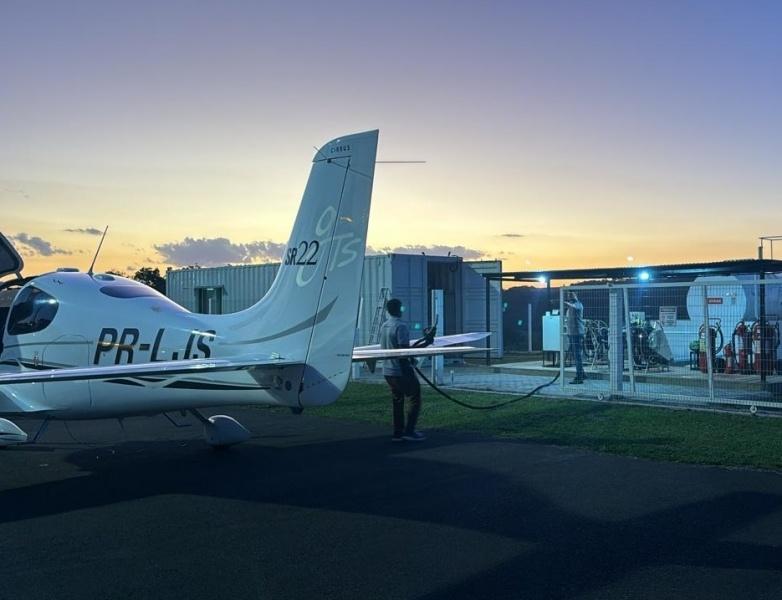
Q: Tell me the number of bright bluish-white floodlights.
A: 2